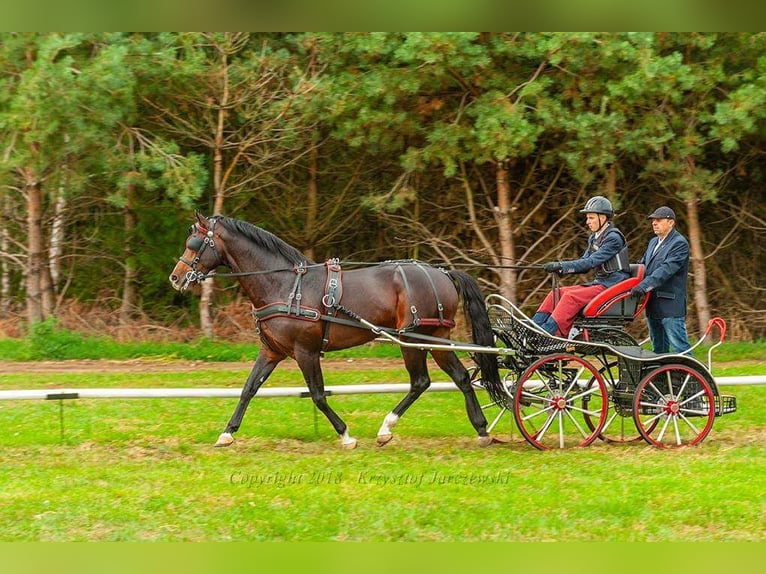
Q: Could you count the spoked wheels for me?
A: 4